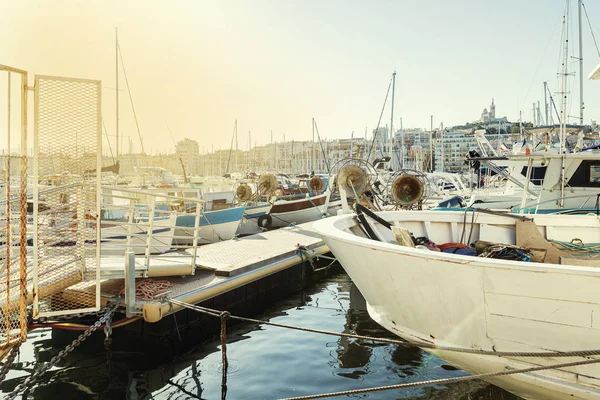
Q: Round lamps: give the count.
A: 5